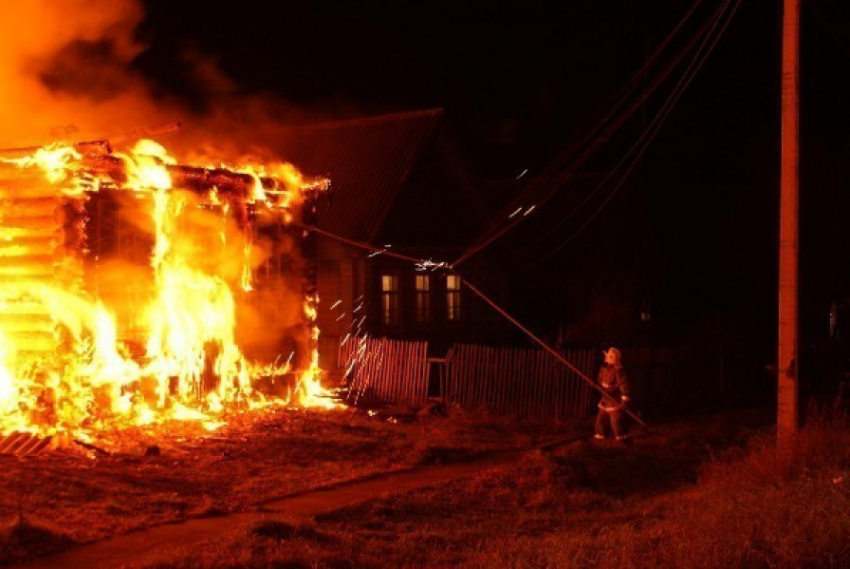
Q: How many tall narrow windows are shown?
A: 3